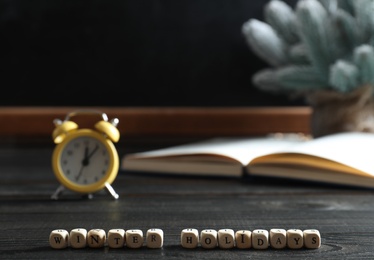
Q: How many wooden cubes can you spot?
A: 14